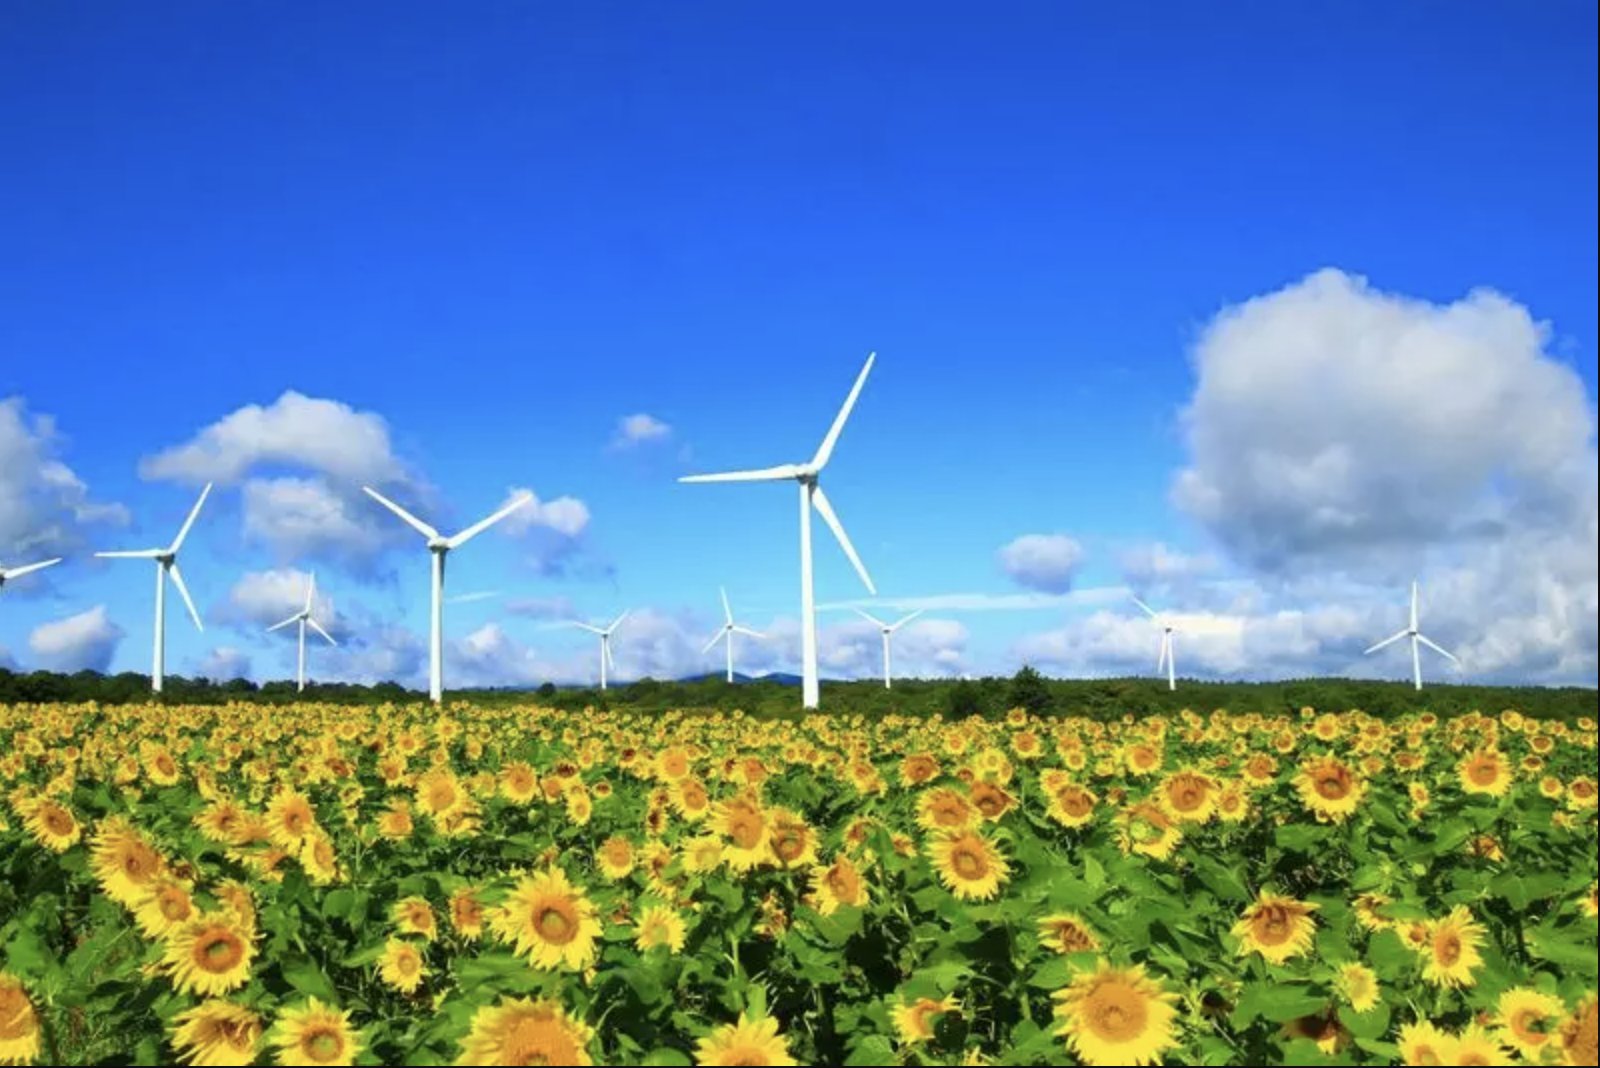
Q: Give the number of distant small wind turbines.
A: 6